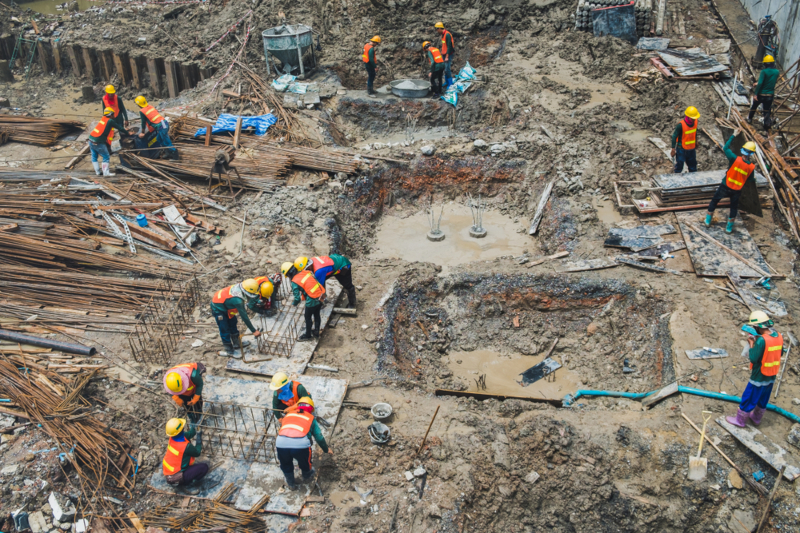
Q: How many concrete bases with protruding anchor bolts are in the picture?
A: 2